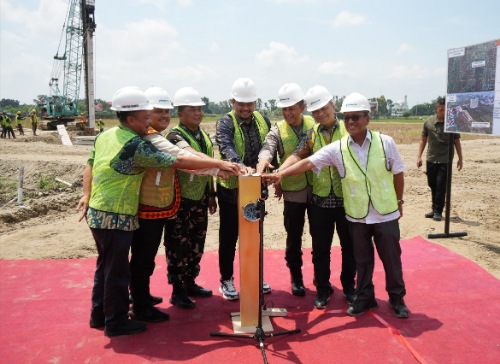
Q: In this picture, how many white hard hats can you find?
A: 7